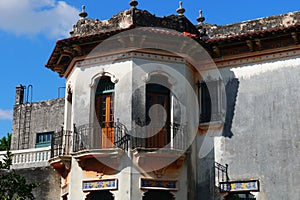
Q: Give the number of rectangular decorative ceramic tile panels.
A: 3